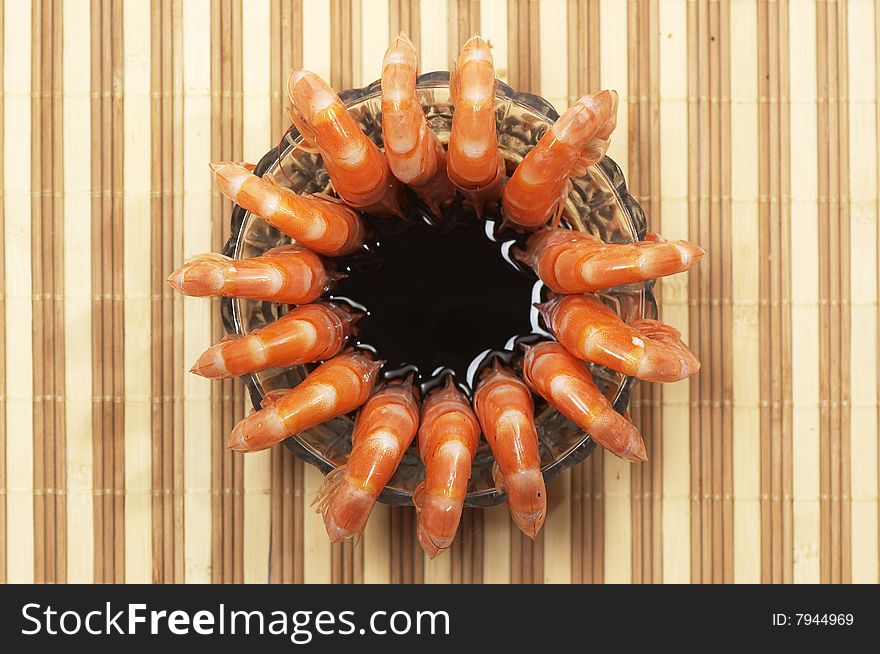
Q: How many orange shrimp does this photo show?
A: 14